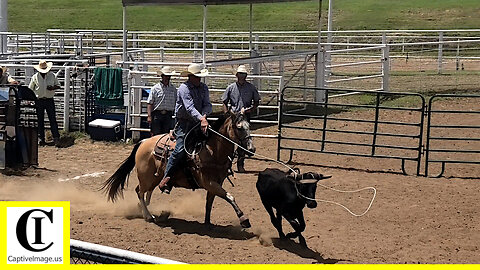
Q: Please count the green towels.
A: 1